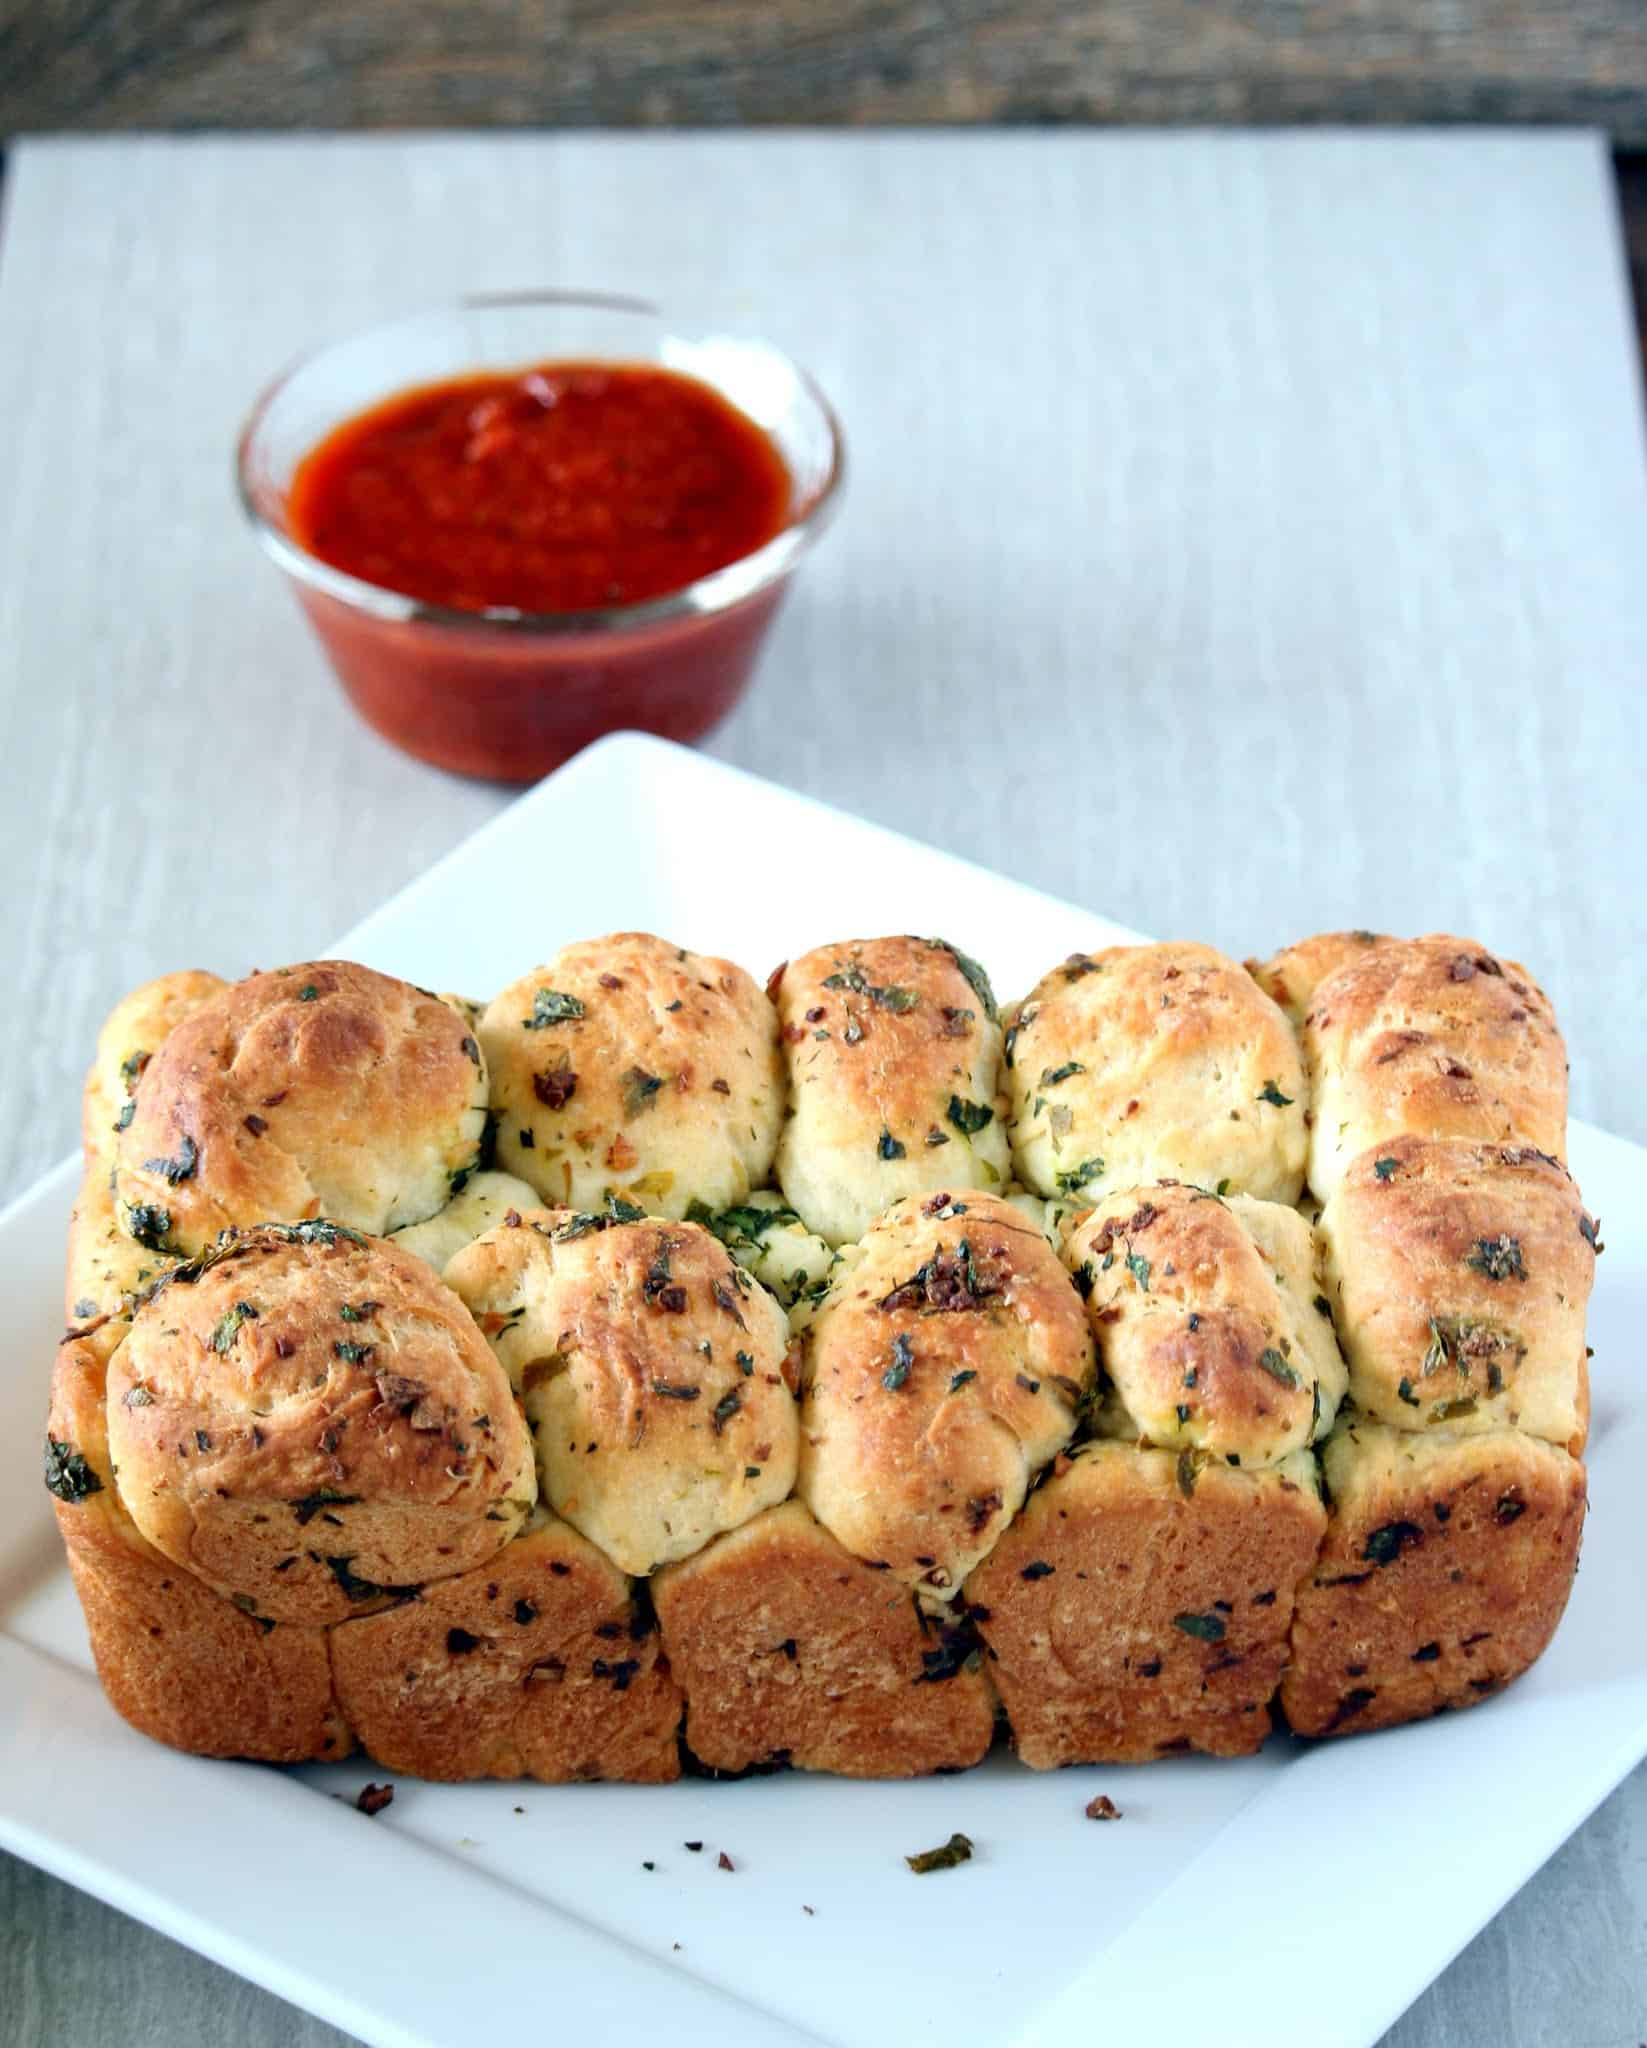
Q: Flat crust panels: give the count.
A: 5